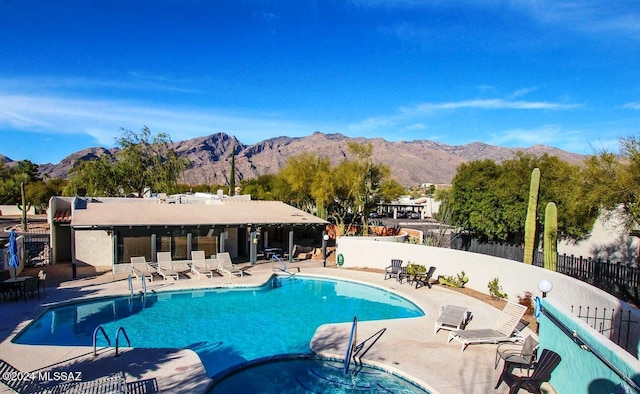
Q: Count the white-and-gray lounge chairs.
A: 6